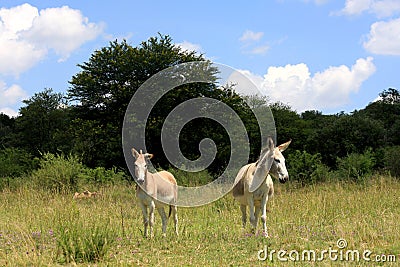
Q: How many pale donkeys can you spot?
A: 2